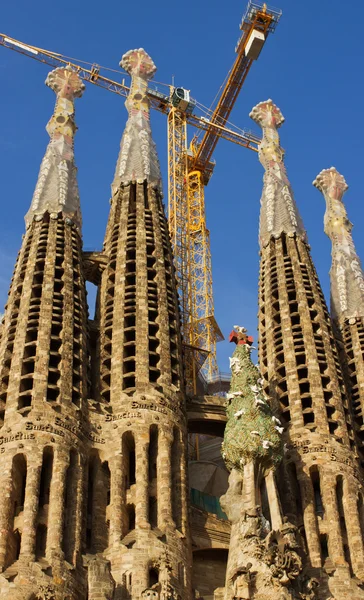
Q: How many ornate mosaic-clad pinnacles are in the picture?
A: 4